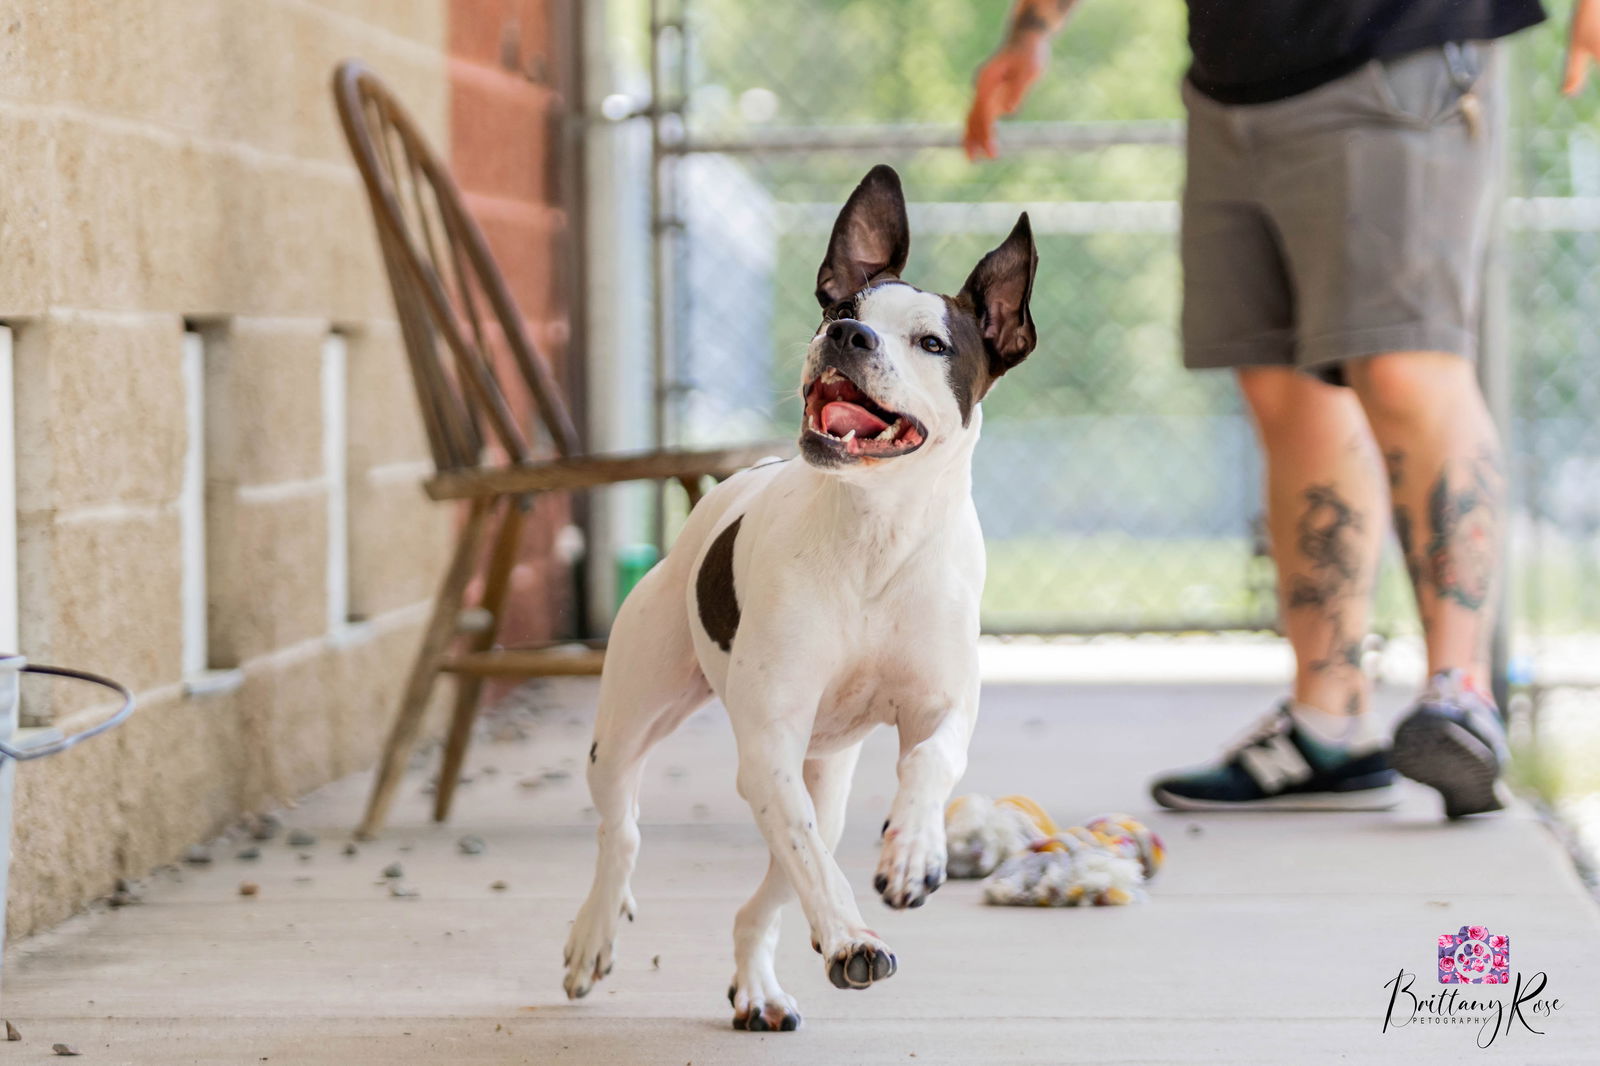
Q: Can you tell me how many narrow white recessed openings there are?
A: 3